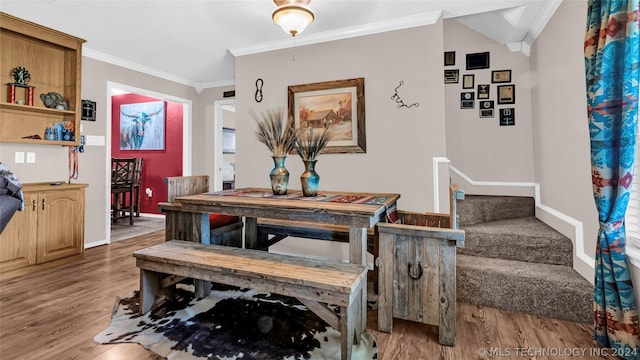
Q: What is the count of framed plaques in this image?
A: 10